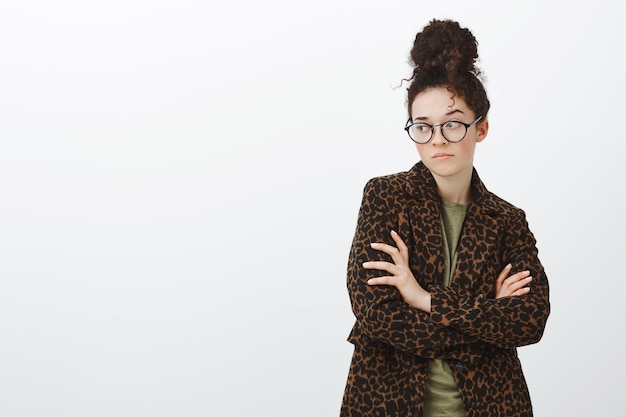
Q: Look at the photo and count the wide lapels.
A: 2